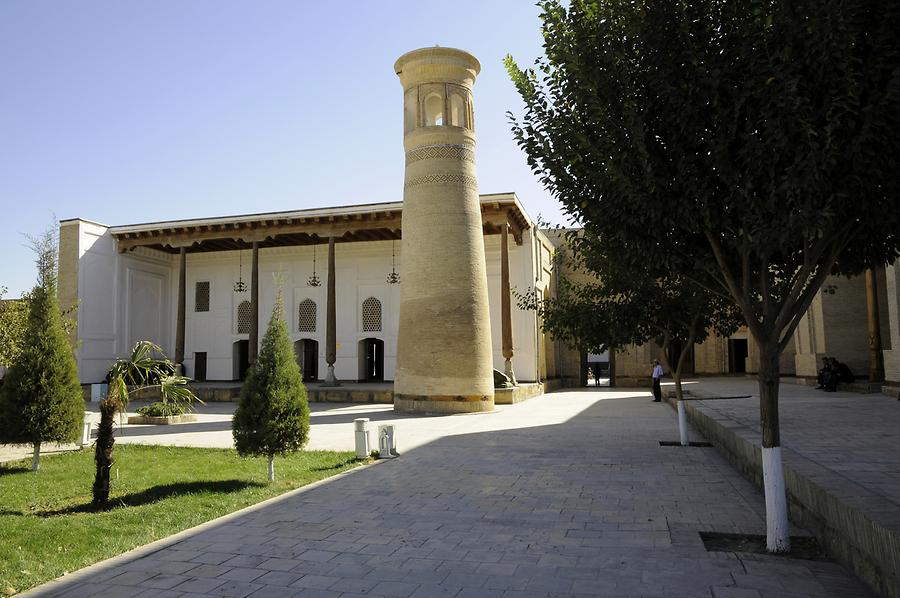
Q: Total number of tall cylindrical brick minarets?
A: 1